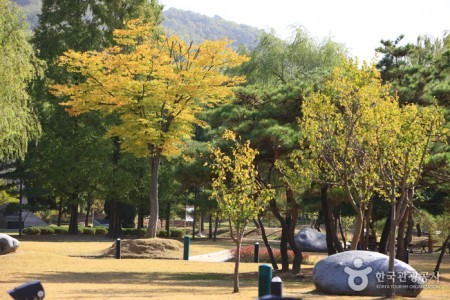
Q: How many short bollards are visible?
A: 5